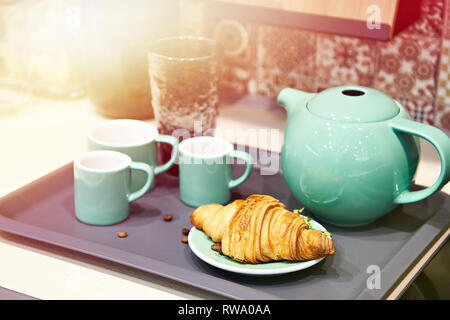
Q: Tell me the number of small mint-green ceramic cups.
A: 3